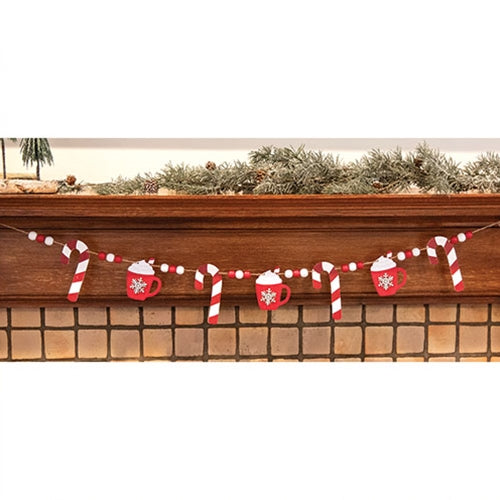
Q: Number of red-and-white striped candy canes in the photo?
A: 4